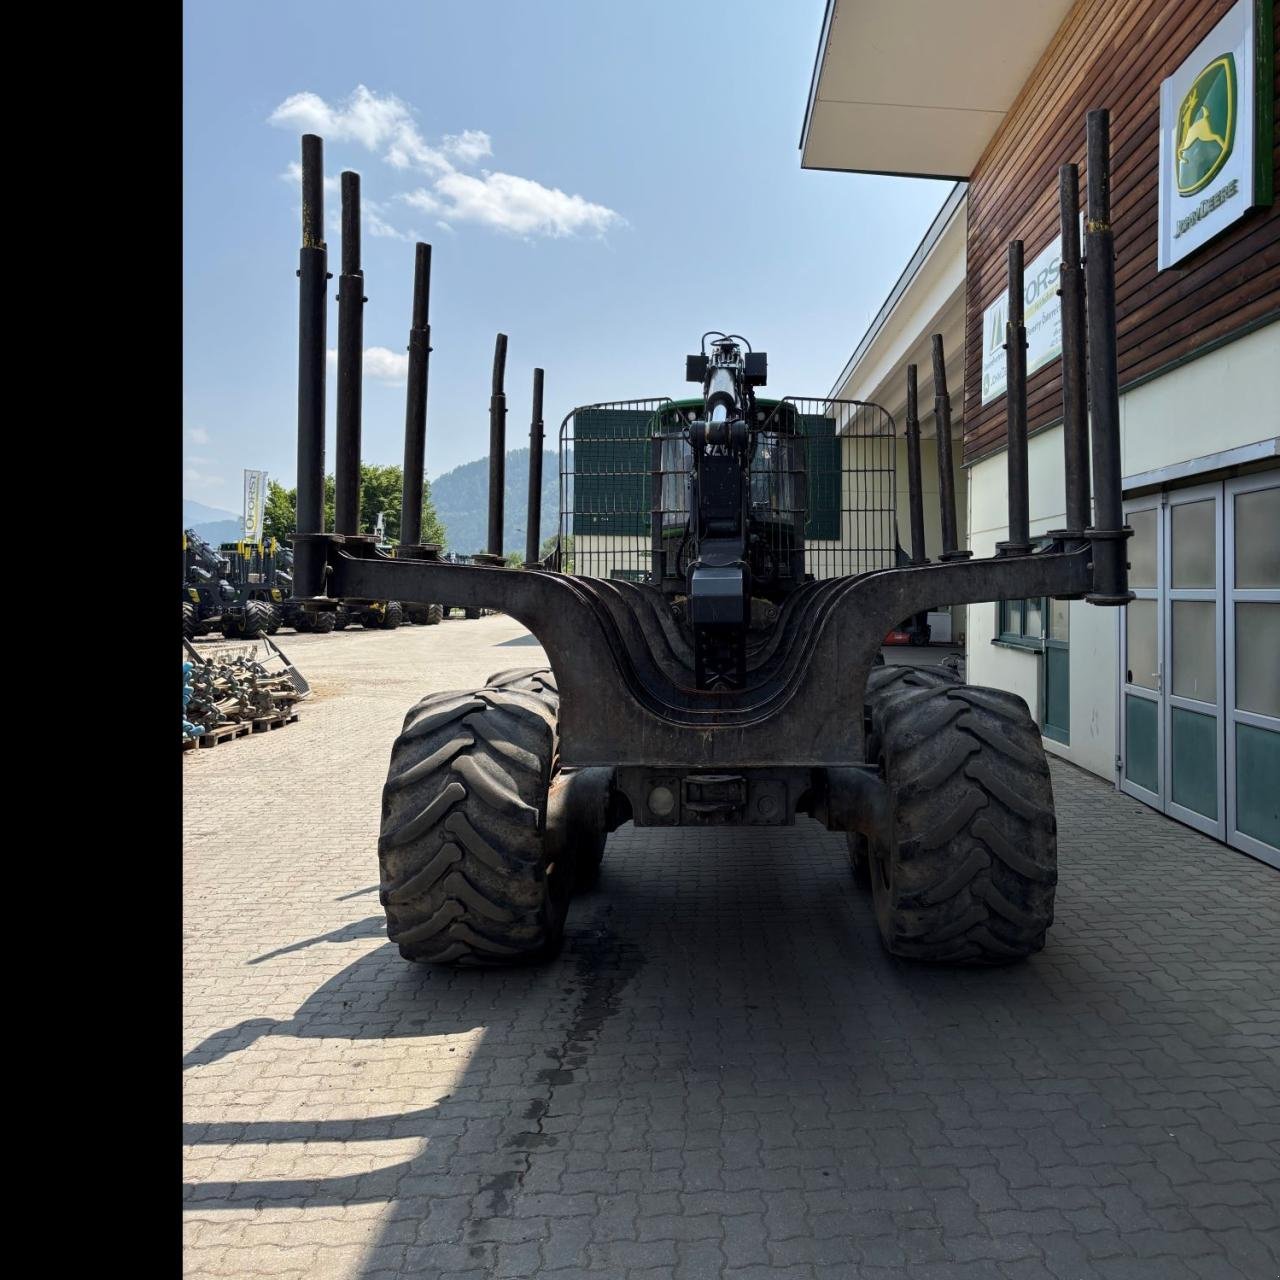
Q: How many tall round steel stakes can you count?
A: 10